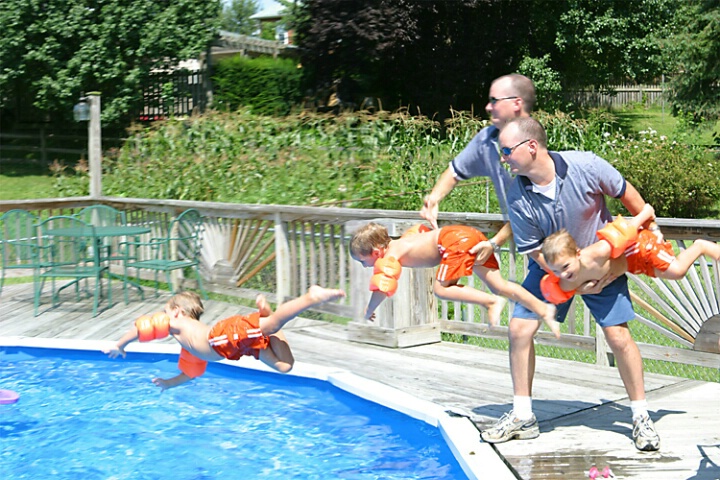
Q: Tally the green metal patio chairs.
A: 4